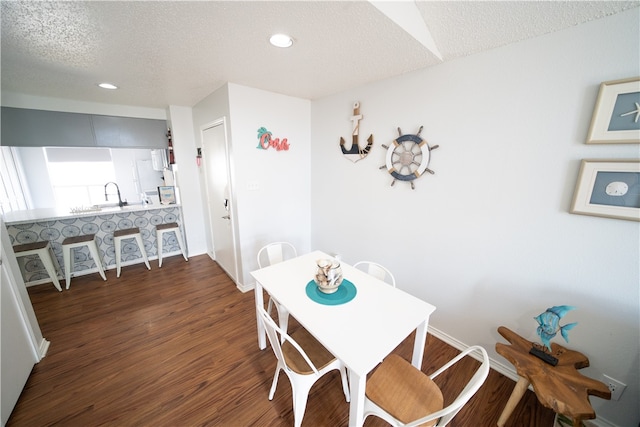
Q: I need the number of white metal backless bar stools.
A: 4